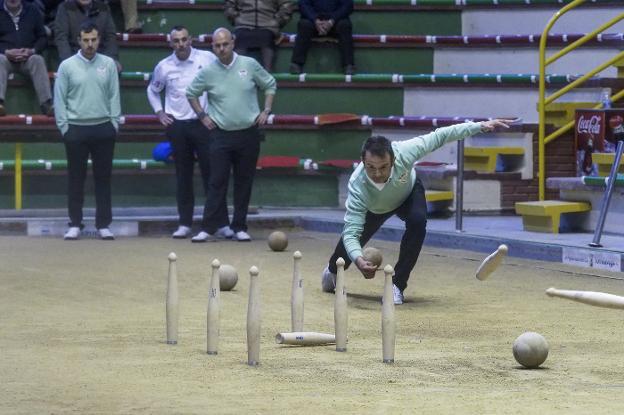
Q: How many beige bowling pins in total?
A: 9